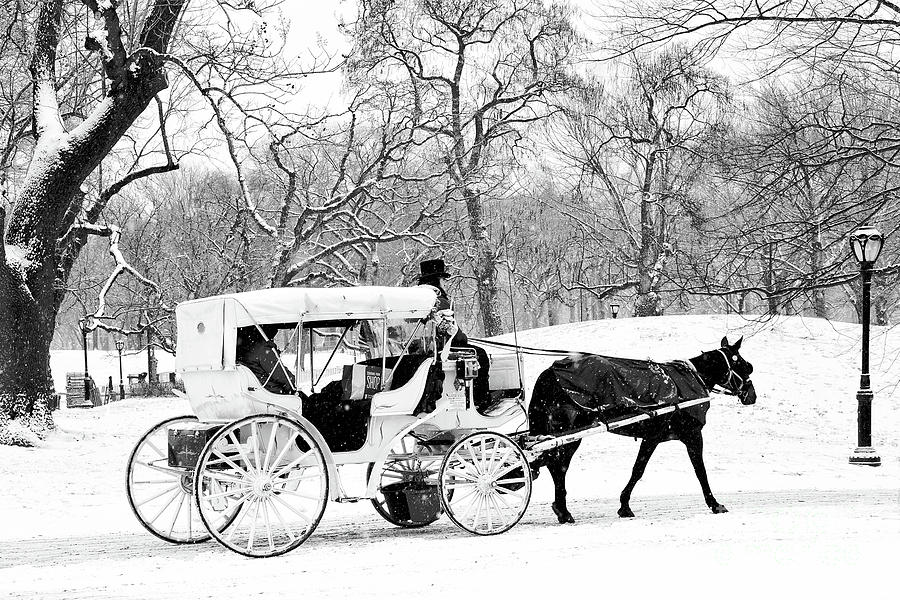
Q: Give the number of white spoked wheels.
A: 4